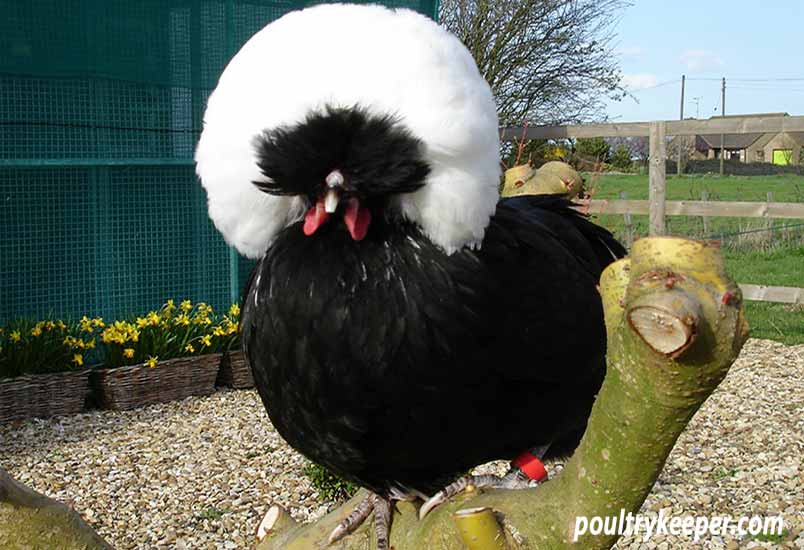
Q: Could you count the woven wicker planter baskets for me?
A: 3